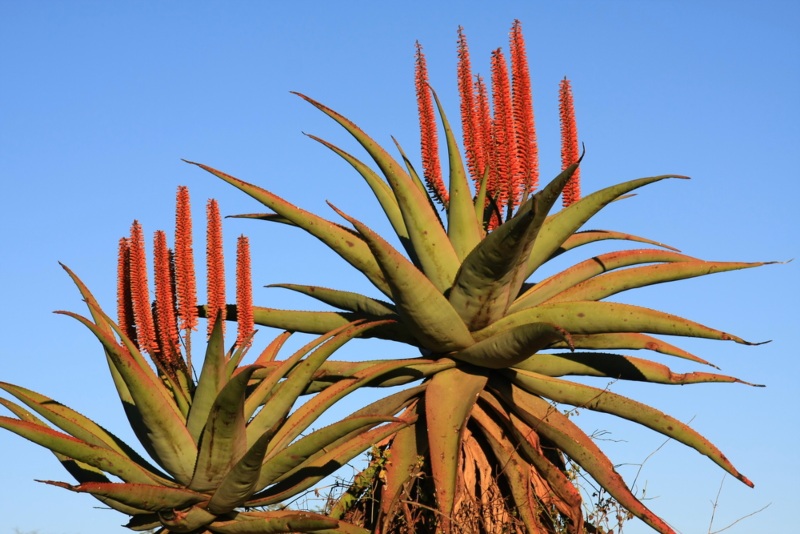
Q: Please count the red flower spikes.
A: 12